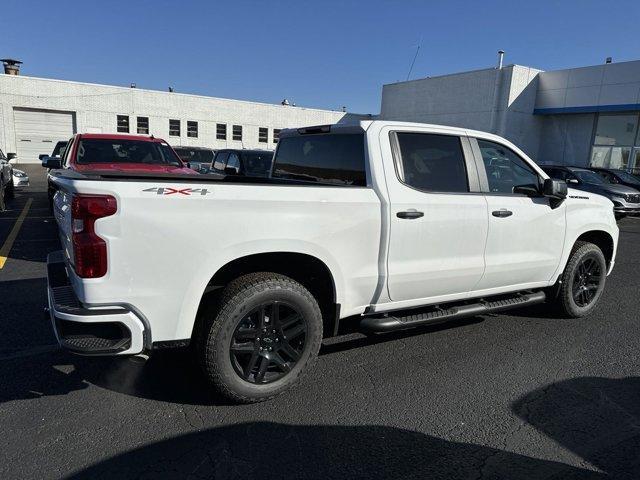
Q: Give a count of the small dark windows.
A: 8